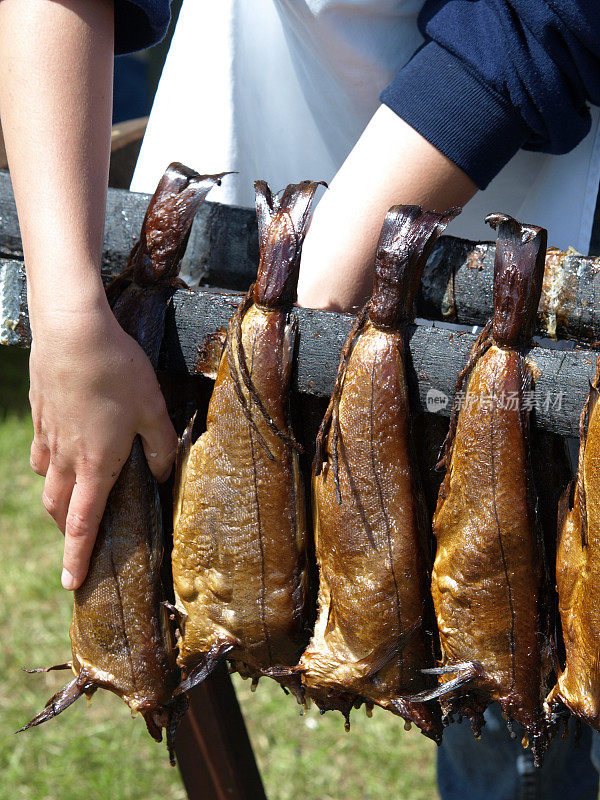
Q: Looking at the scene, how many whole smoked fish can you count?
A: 4